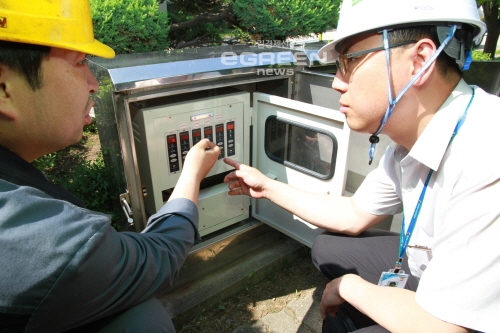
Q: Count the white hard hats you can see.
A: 1